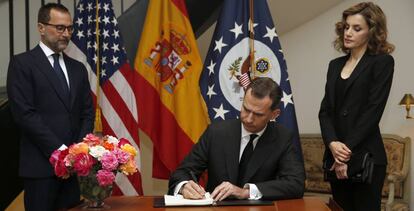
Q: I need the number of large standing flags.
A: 3